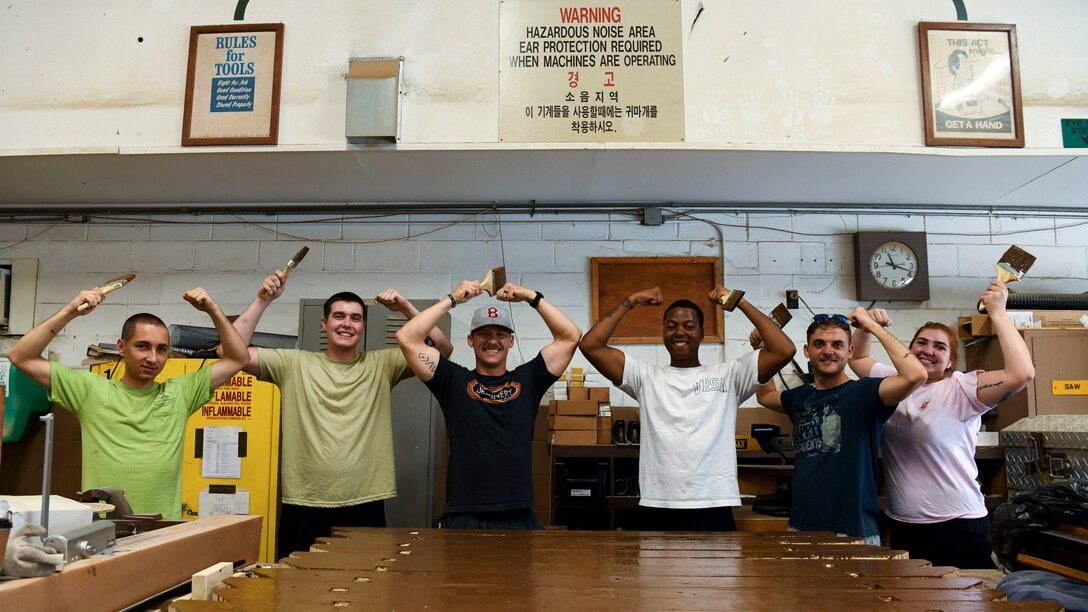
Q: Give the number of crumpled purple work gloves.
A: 0